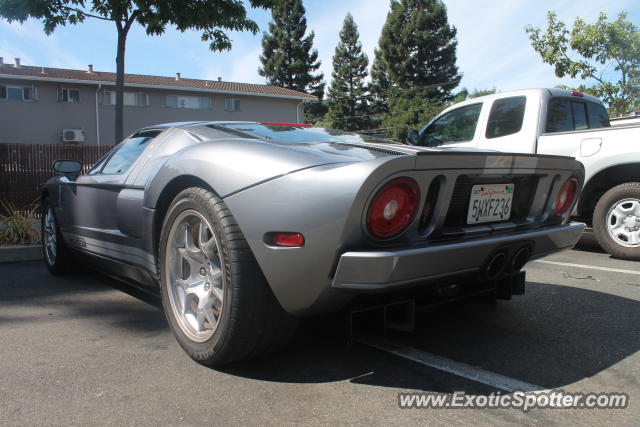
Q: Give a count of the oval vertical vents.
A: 2